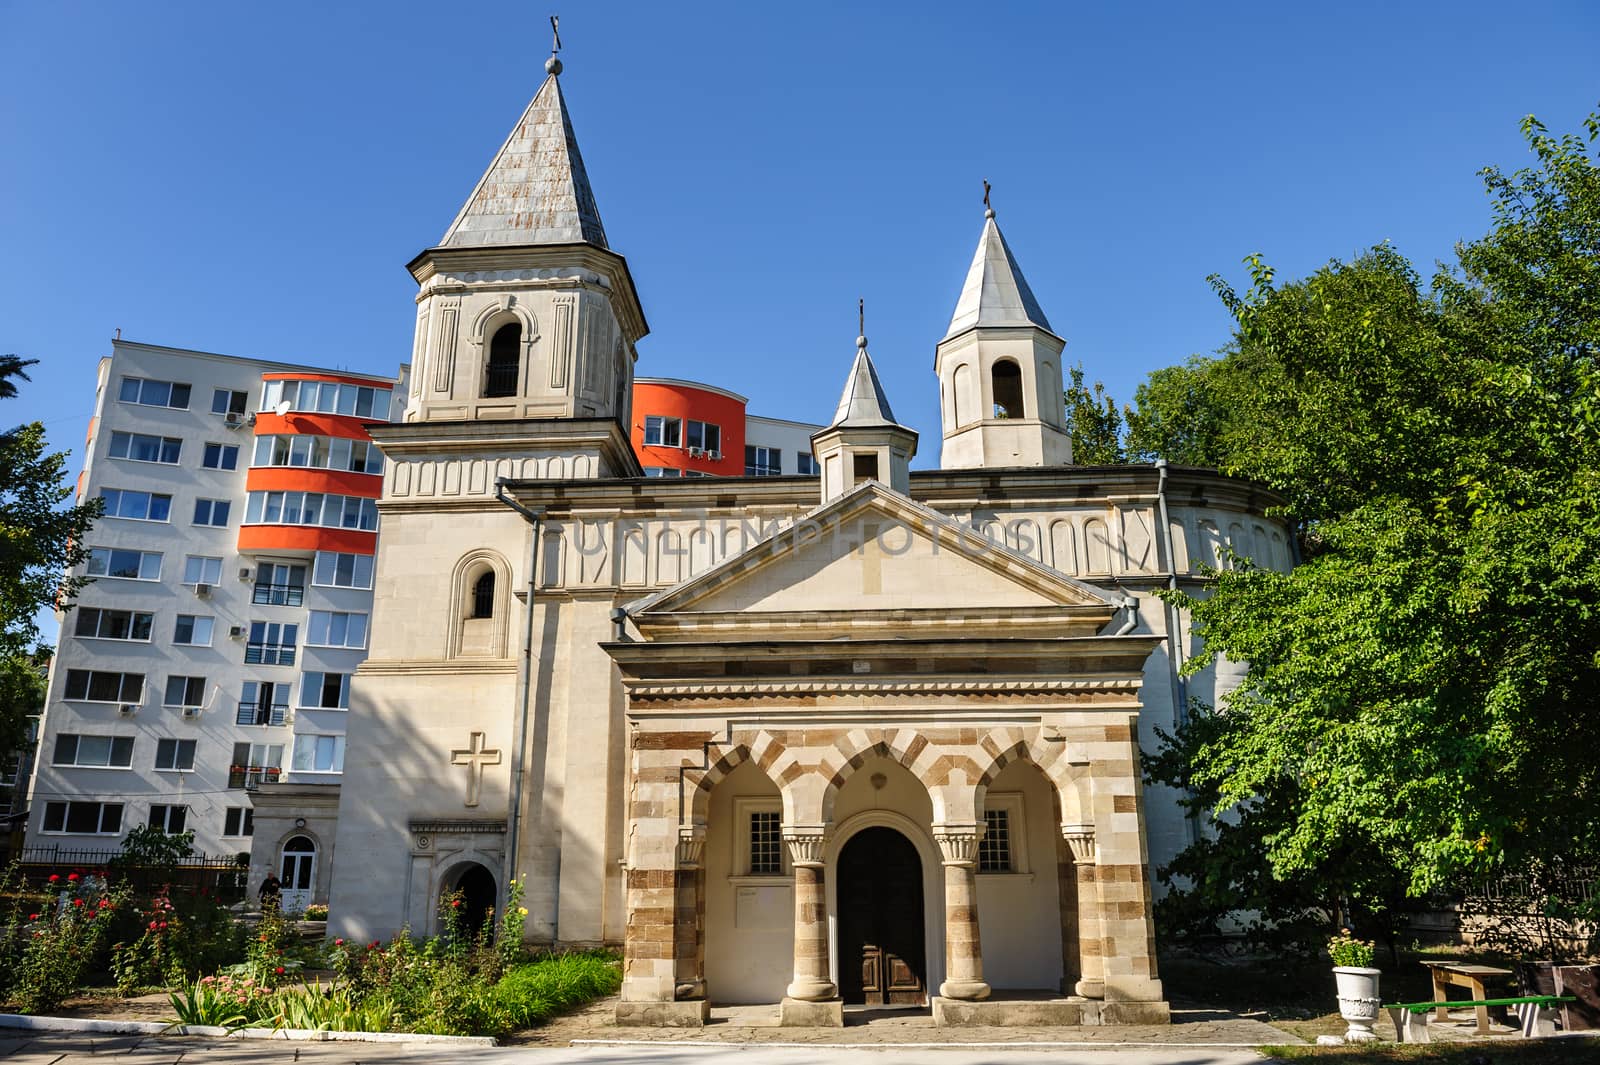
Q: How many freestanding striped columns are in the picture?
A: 2